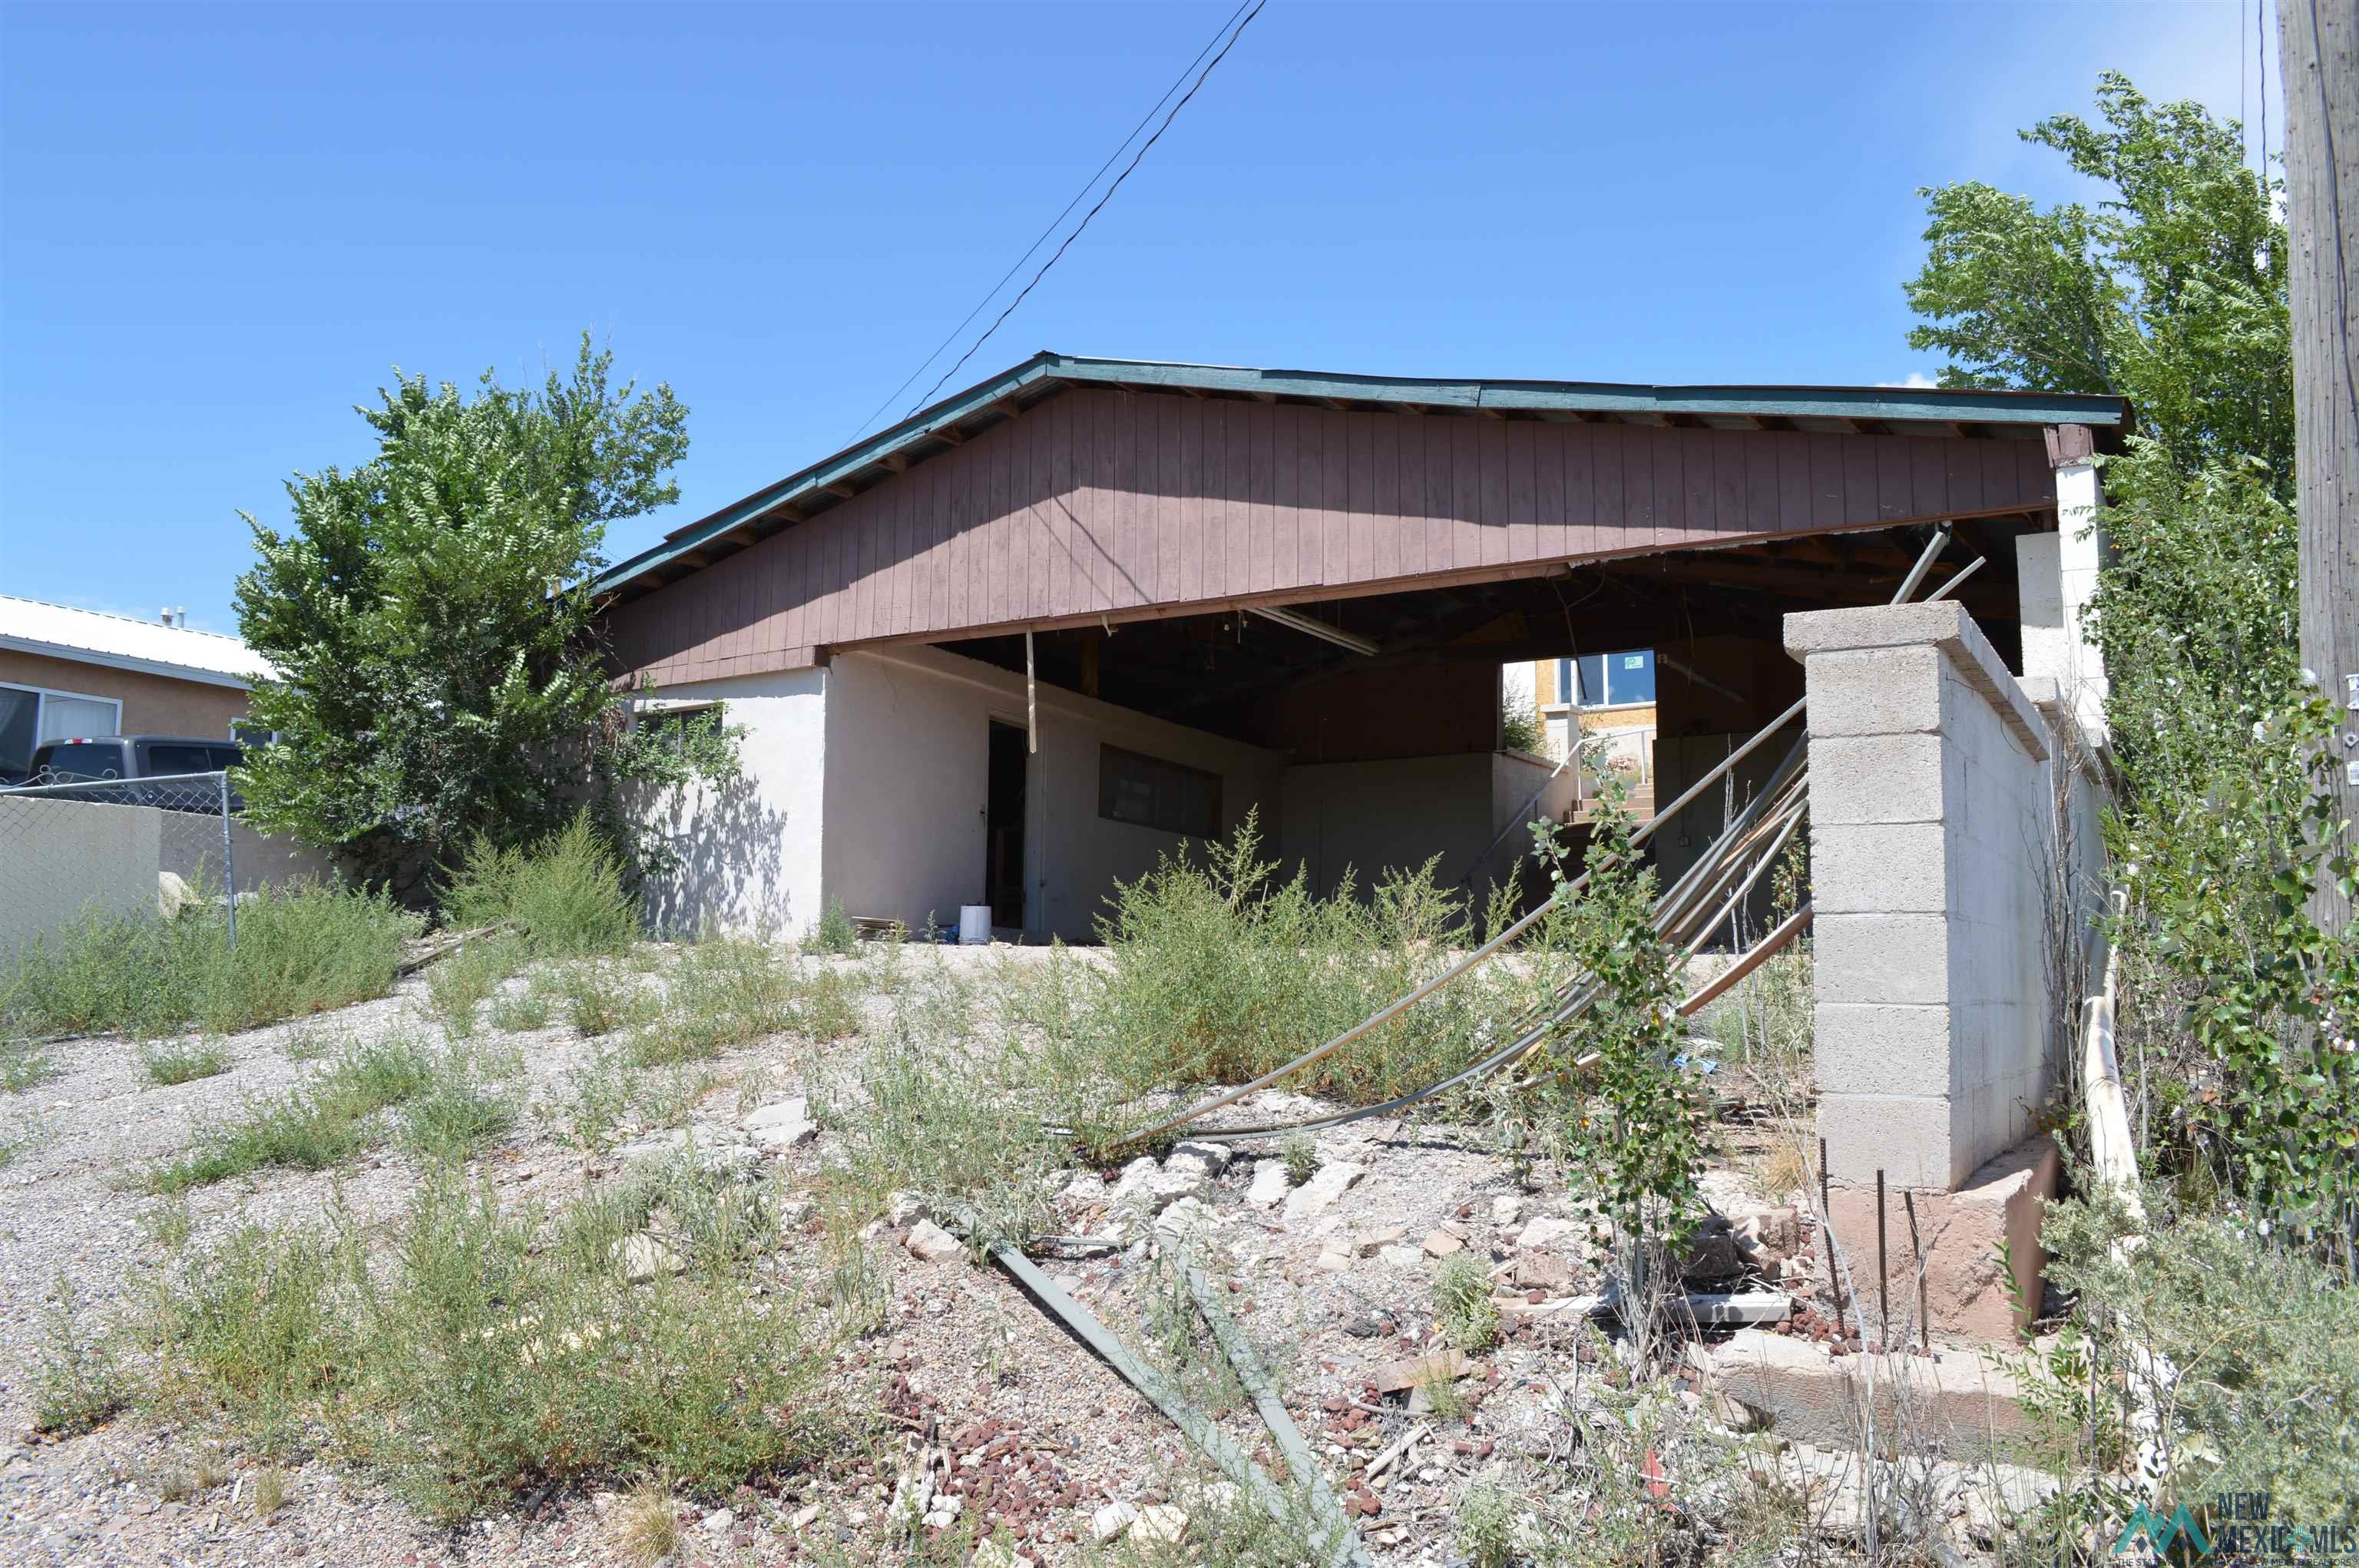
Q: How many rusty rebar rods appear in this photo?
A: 3